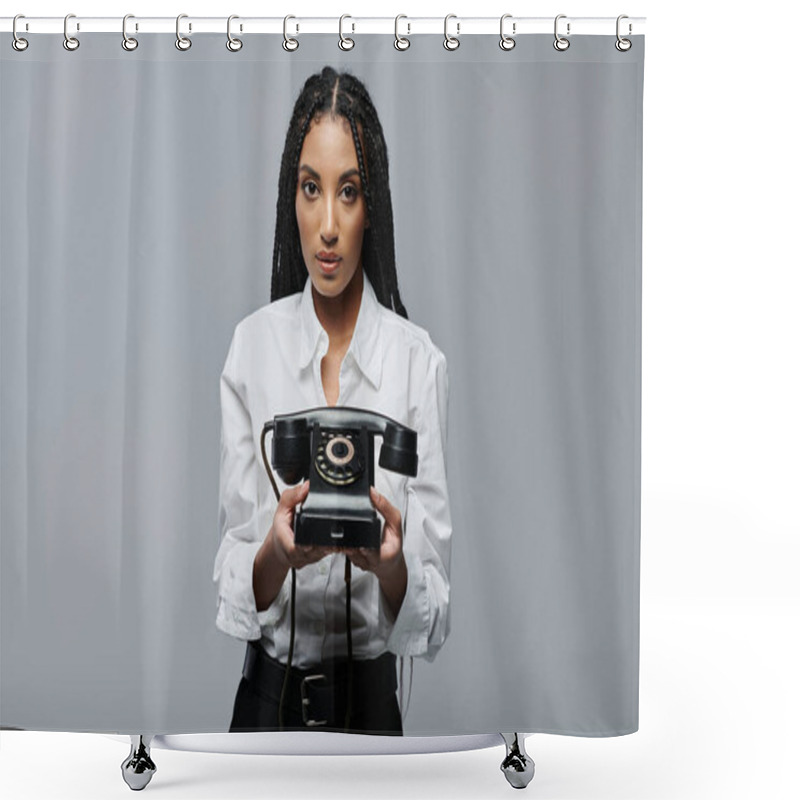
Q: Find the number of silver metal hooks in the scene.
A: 12